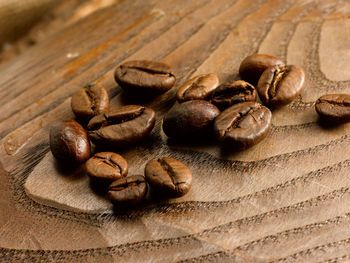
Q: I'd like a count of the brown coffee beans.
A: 14